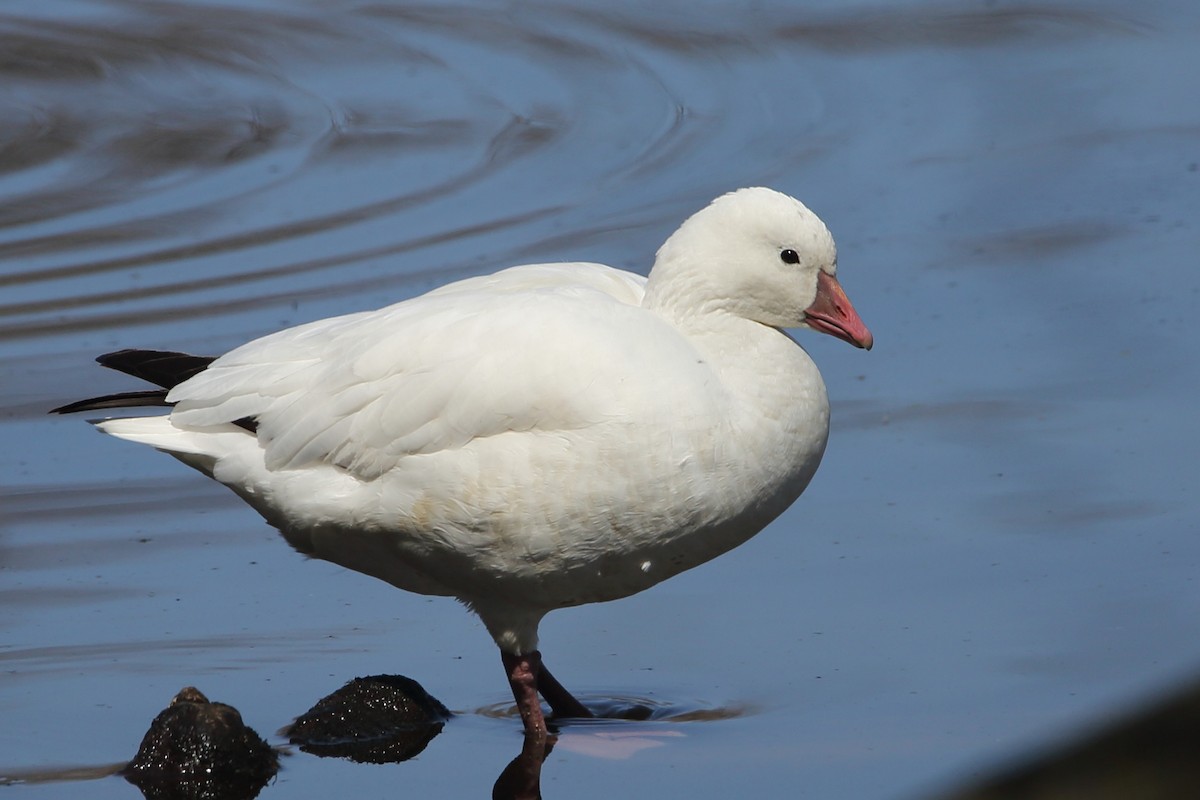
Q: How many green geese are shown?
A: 0